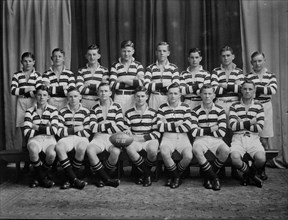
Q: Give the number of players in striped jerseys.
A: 15